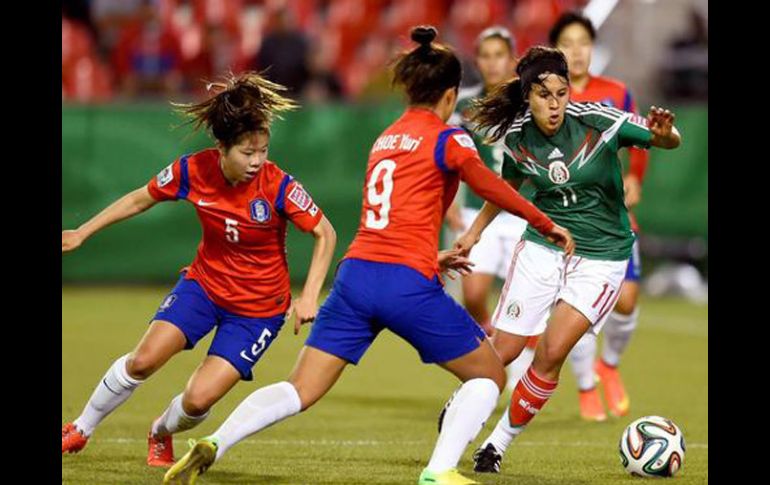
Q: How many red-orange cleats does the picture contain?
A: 4